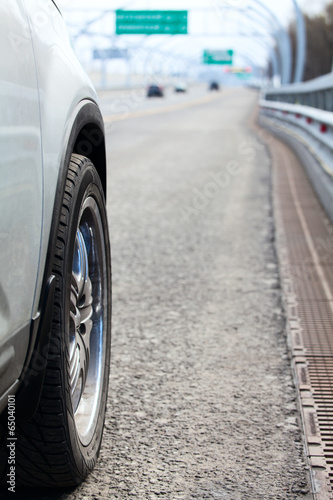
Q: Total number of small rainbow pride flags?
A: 0